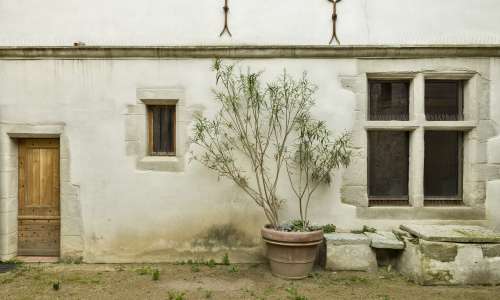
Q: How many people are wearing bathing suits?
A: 0